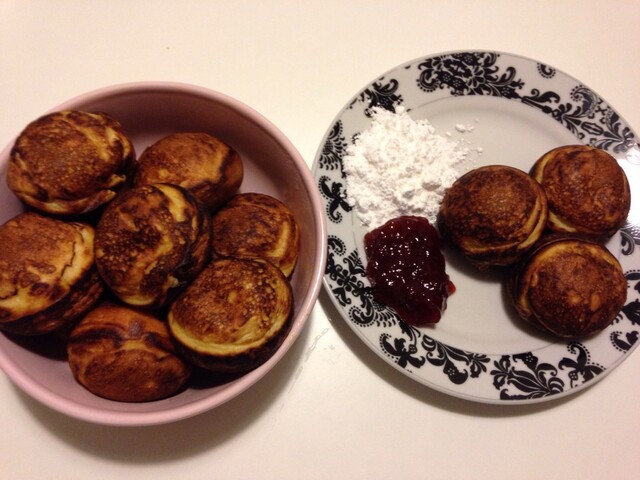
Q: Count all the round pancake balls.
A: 10